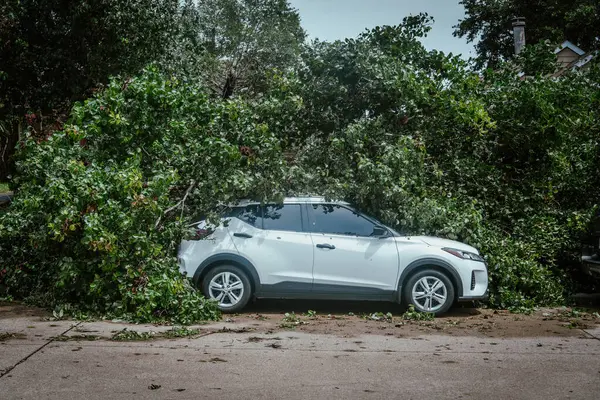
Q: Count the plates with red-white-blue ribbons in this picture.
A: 0